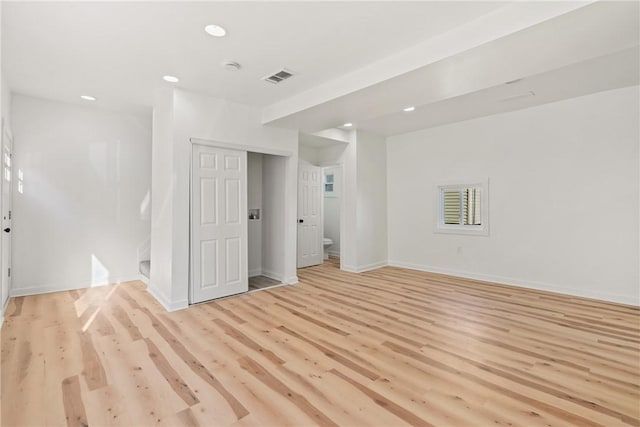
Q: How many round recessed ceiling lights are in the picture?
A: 5